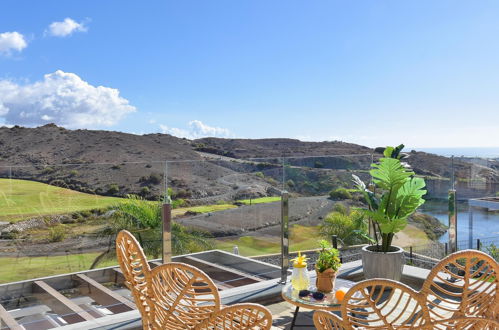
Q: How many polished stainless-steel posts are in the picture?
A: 3